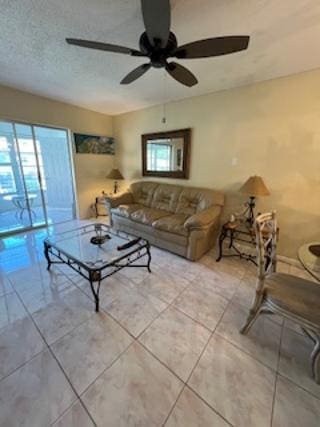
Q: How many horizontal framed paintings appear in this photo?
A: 1